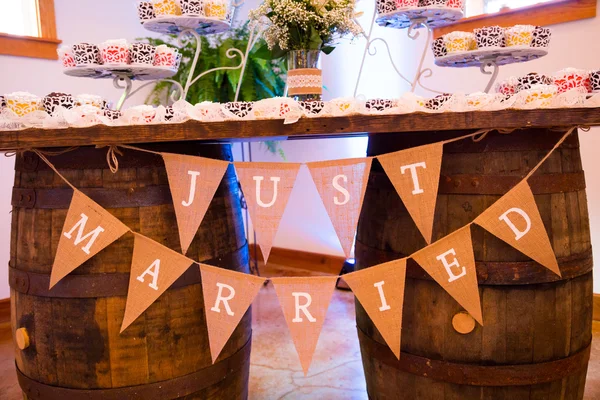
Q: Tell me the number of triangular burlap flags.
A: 11